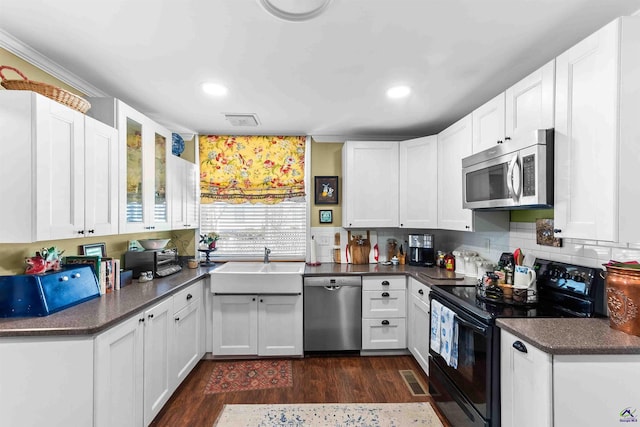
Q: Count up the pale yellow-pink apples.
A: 0